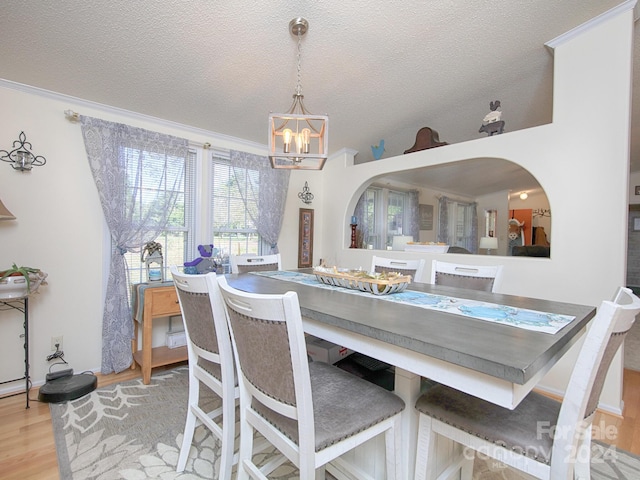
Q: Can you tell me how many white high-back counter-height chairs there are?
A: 6